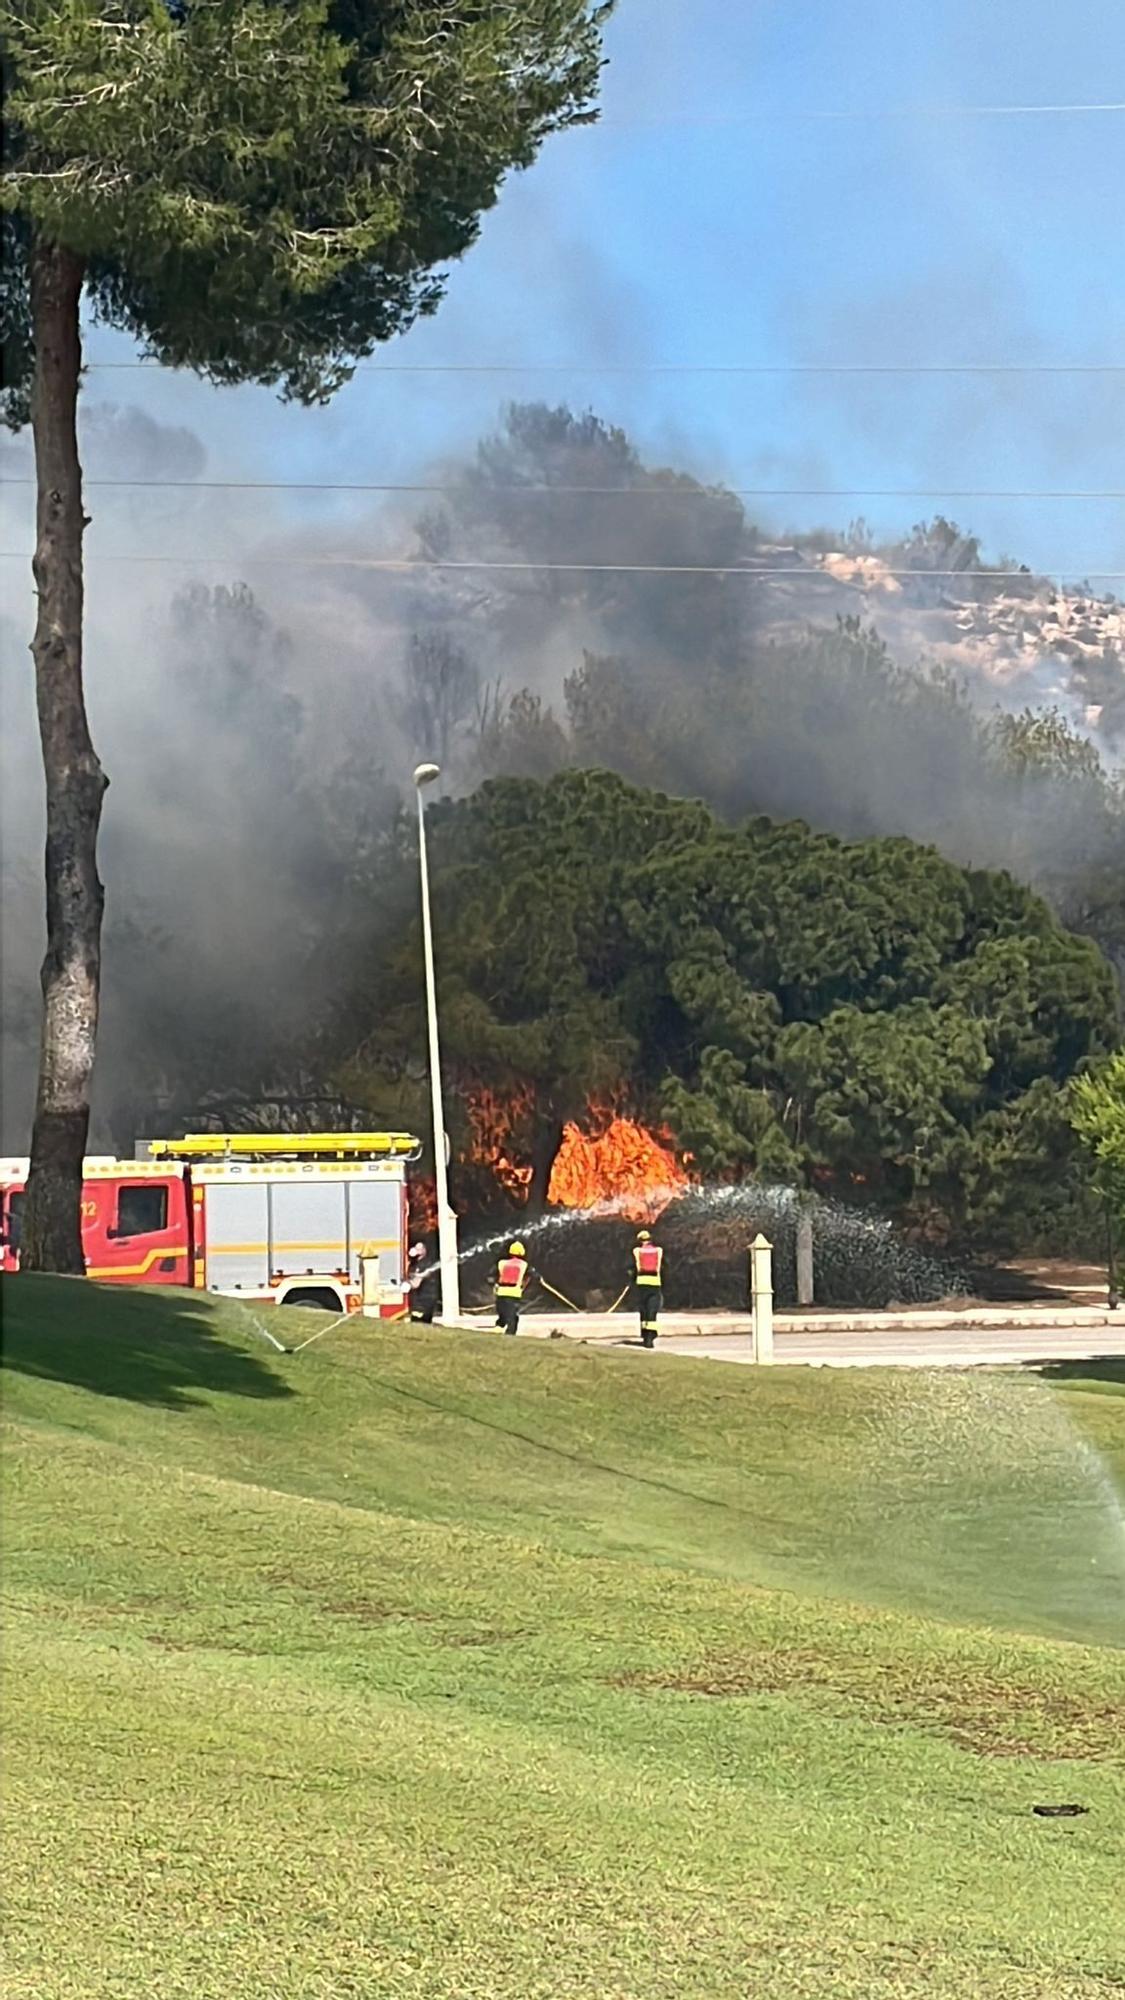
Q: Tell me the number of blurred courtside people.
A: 0